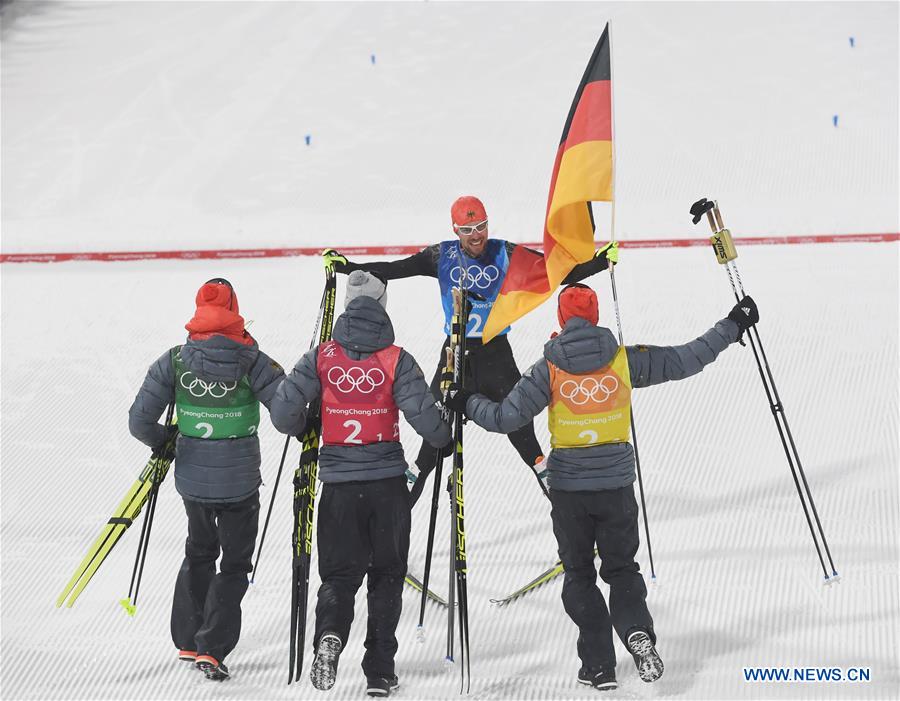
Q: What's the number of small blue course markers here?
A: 4